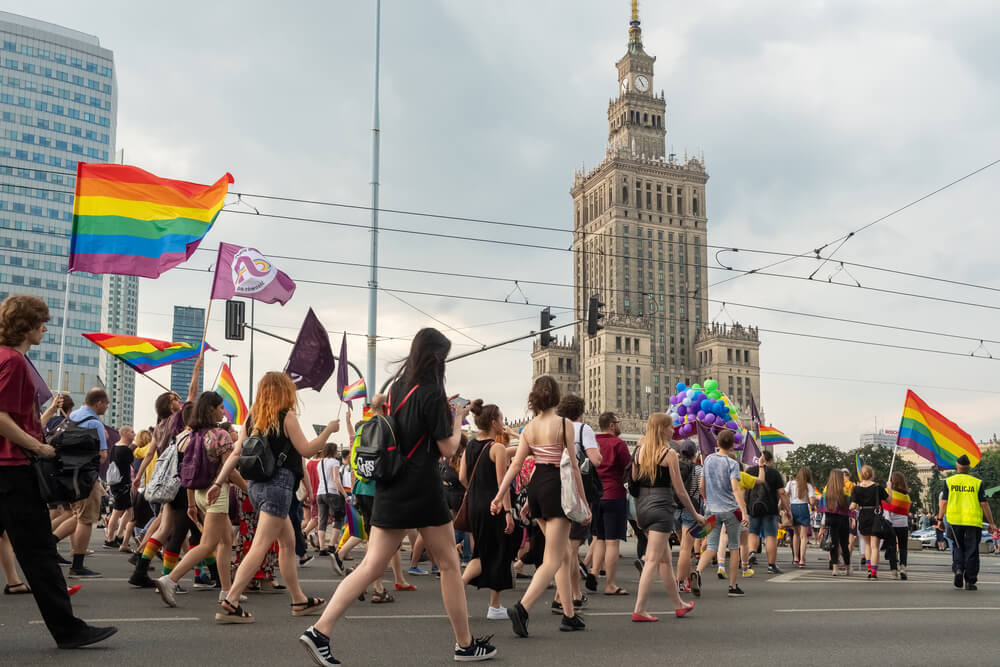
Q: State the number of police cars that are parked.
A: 1